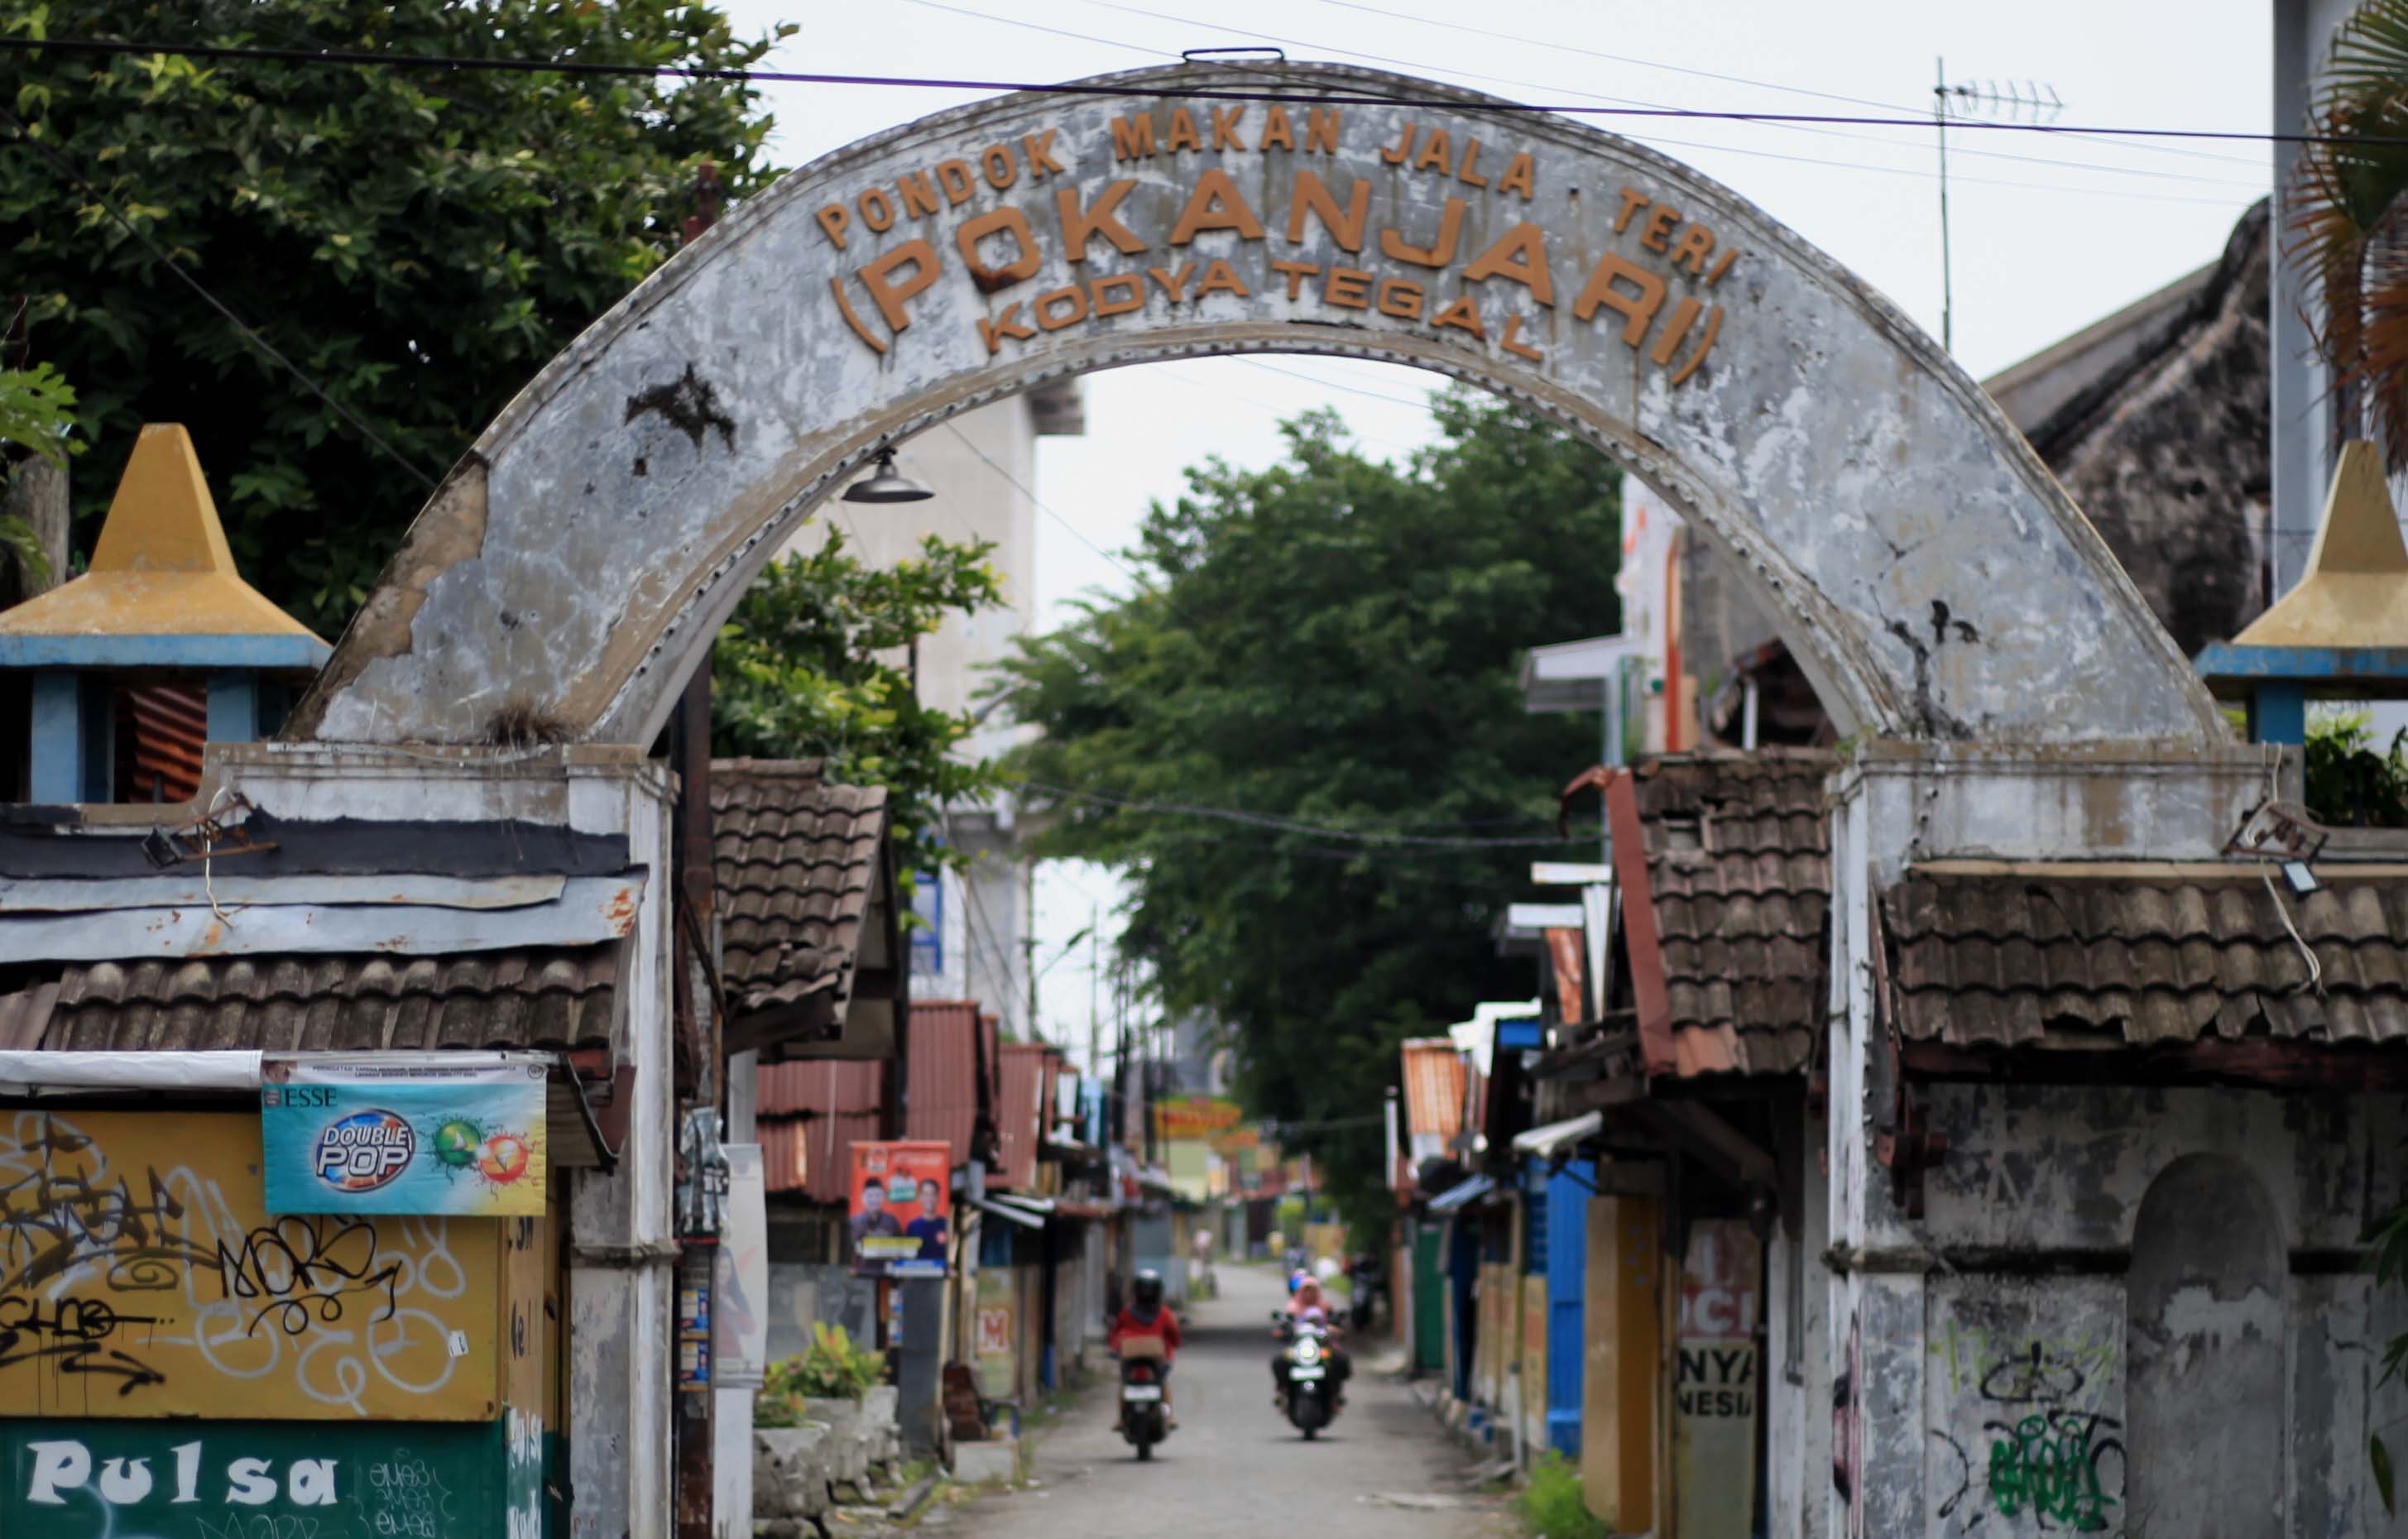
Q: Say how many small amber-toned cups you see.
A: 0